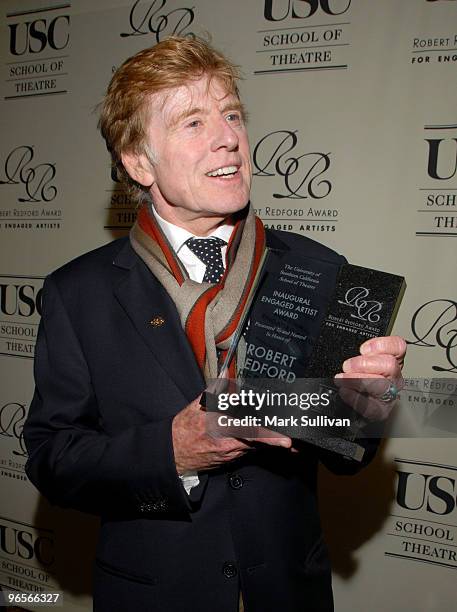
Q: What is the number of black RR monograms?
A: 5